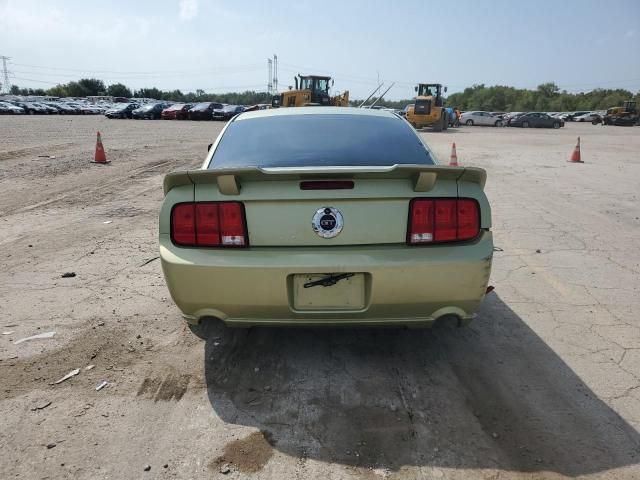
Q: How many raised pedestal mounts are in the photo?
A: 2